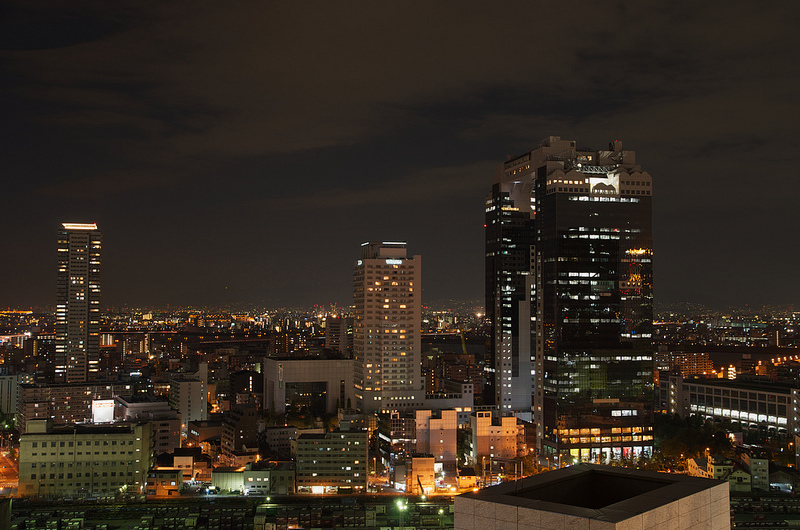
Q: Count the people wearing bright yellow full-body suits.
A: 0